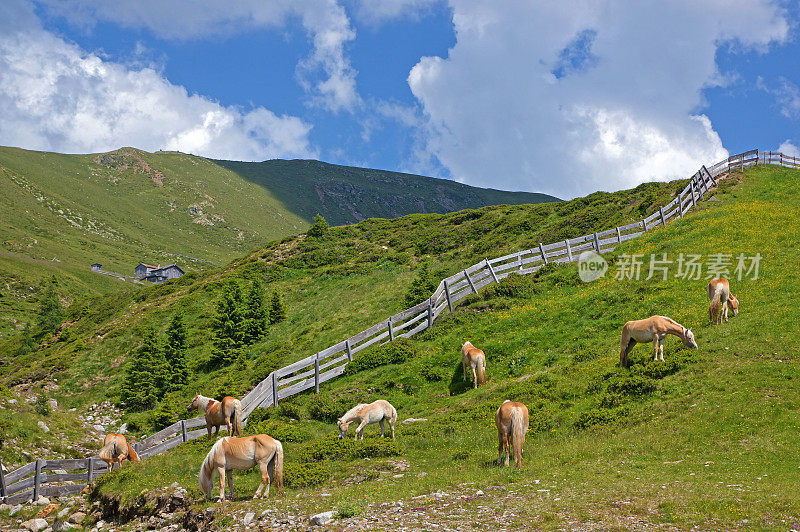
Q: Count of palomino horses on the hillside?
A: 8